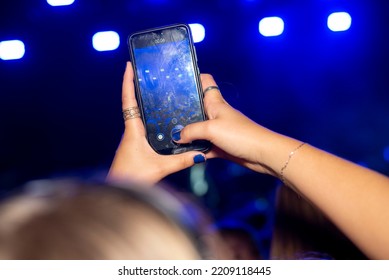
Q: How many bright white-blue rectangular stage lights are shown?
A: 6